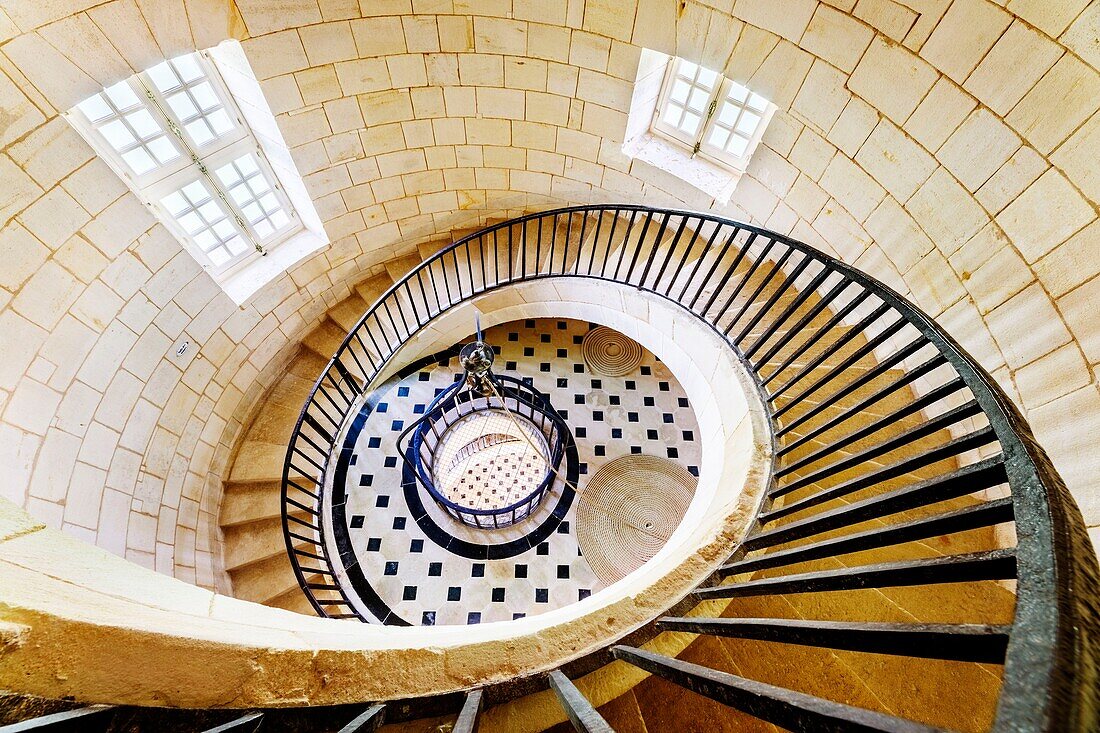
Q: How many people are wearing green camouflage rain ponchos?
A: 0